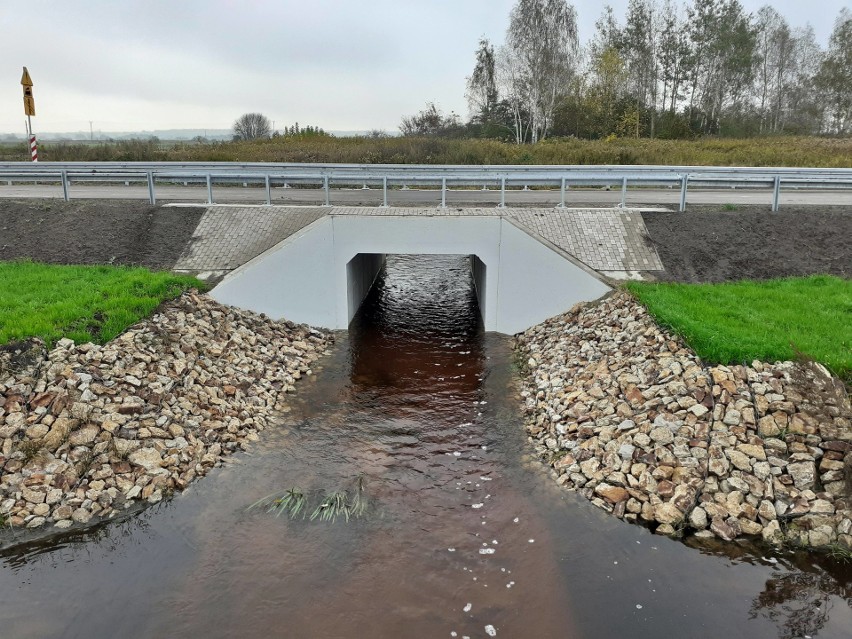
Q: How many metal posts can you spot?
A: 12